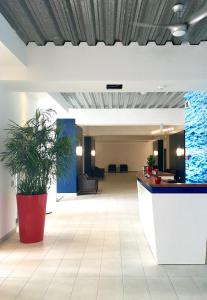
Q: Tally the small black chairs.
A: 2